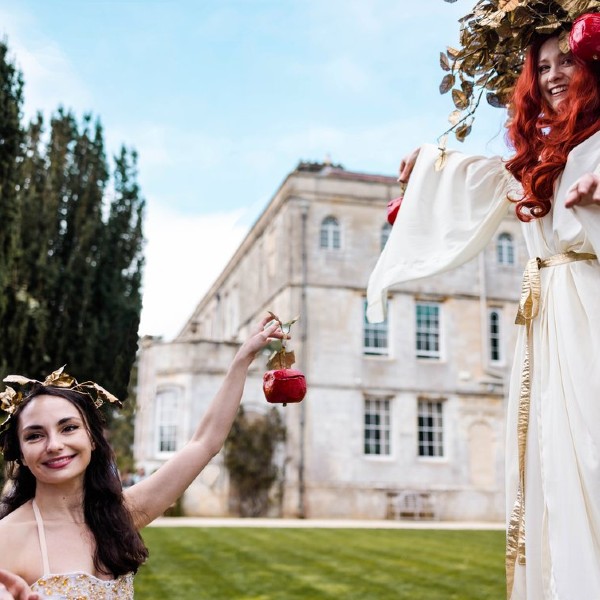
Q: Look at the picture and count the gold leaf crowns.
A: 2